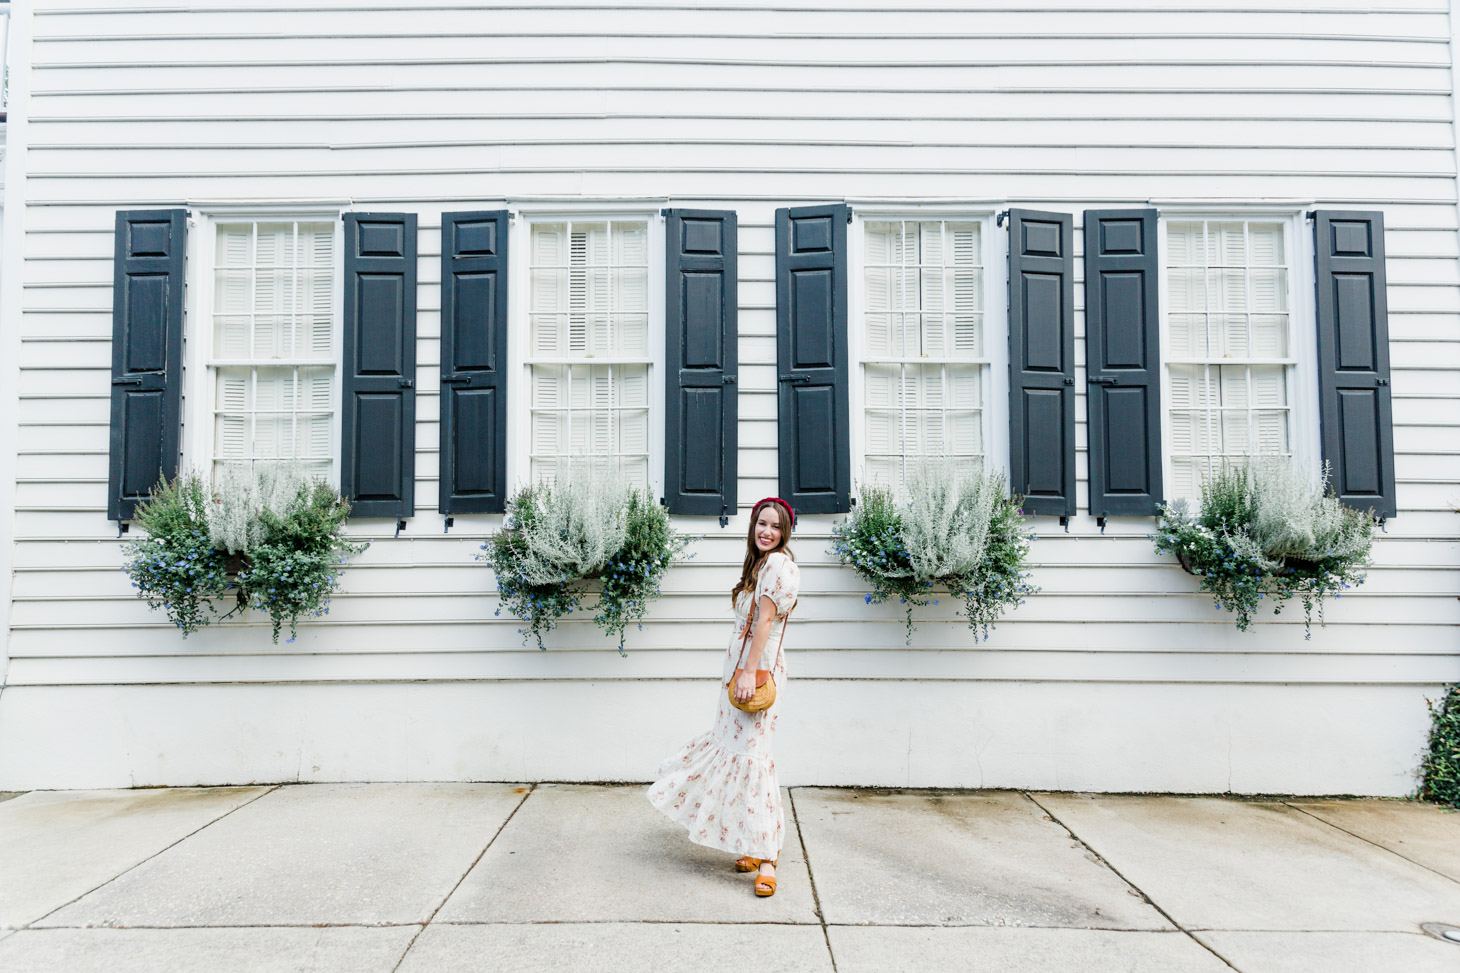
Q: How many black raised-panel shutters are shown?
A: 8